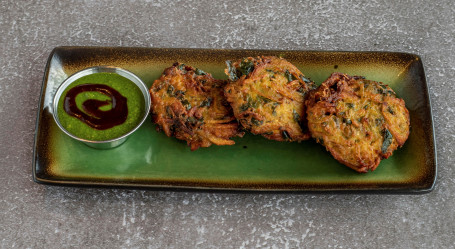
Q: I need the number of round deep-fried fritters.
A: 3